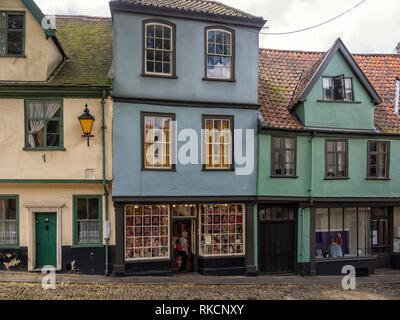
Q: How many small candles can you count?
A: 0